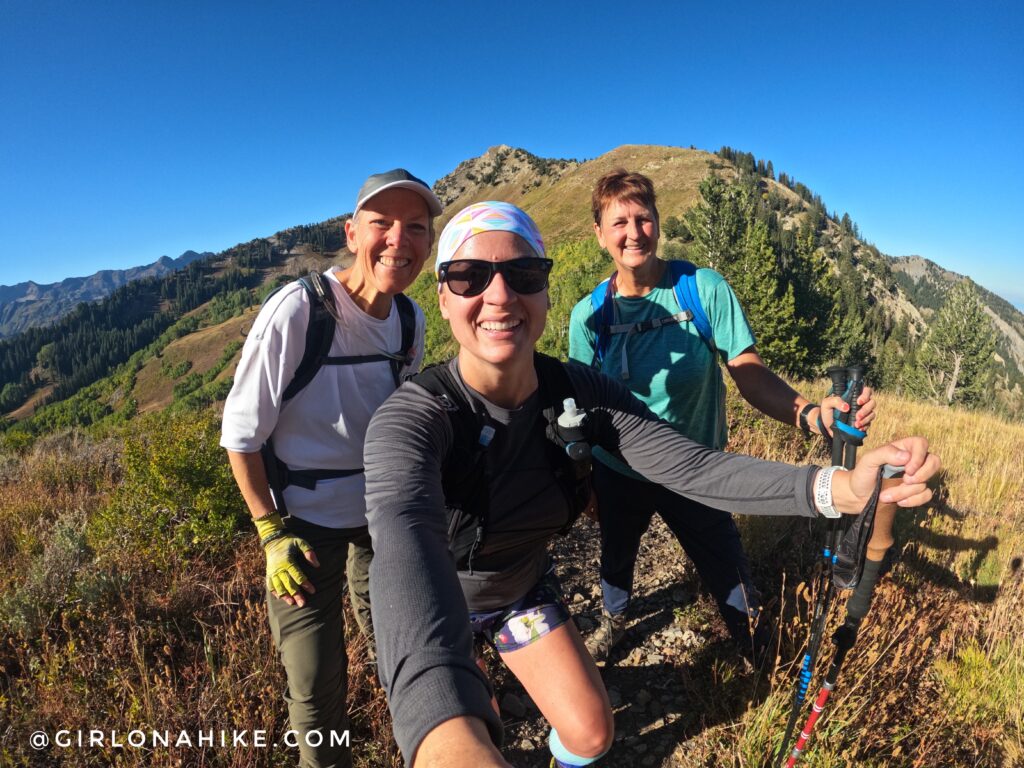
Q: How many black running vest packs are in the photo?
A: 1